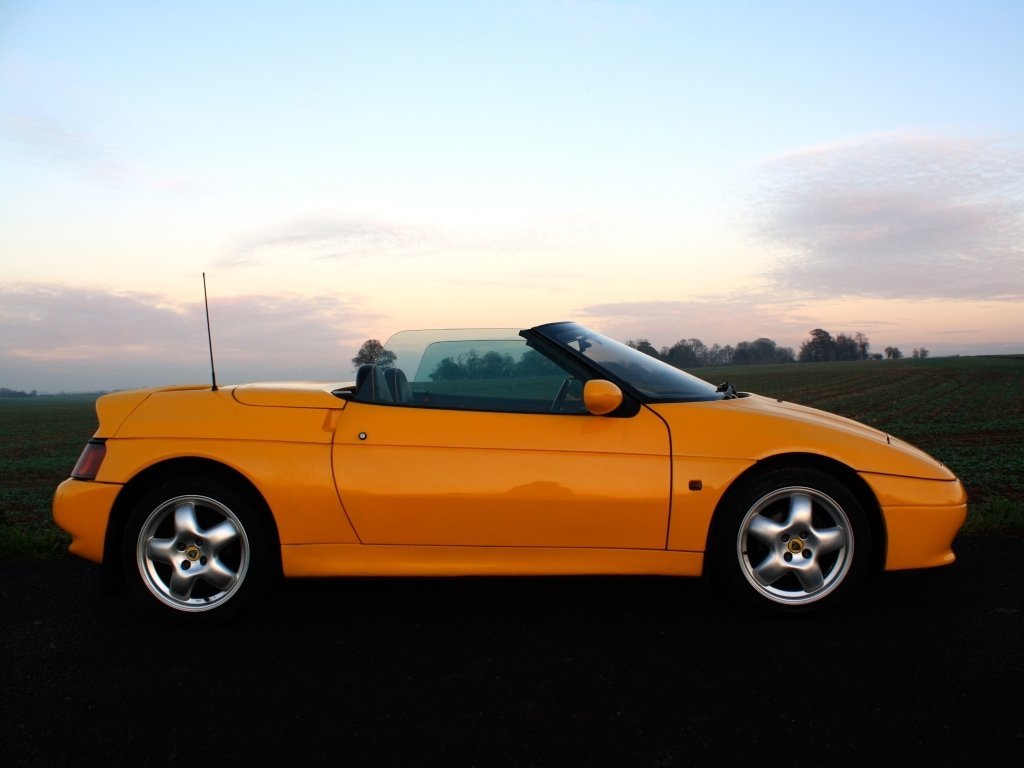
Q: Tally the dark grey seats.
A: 2